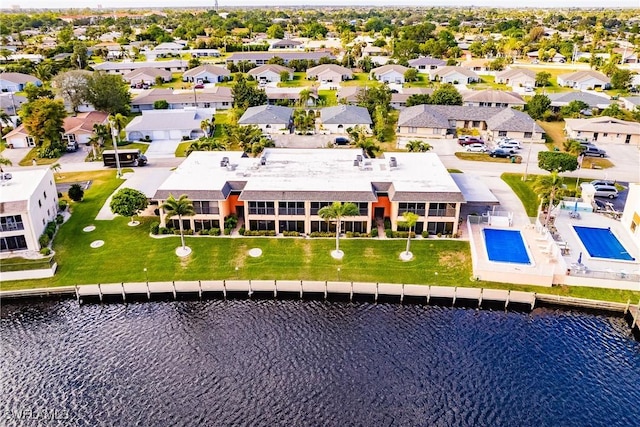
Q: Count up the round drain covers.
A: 3